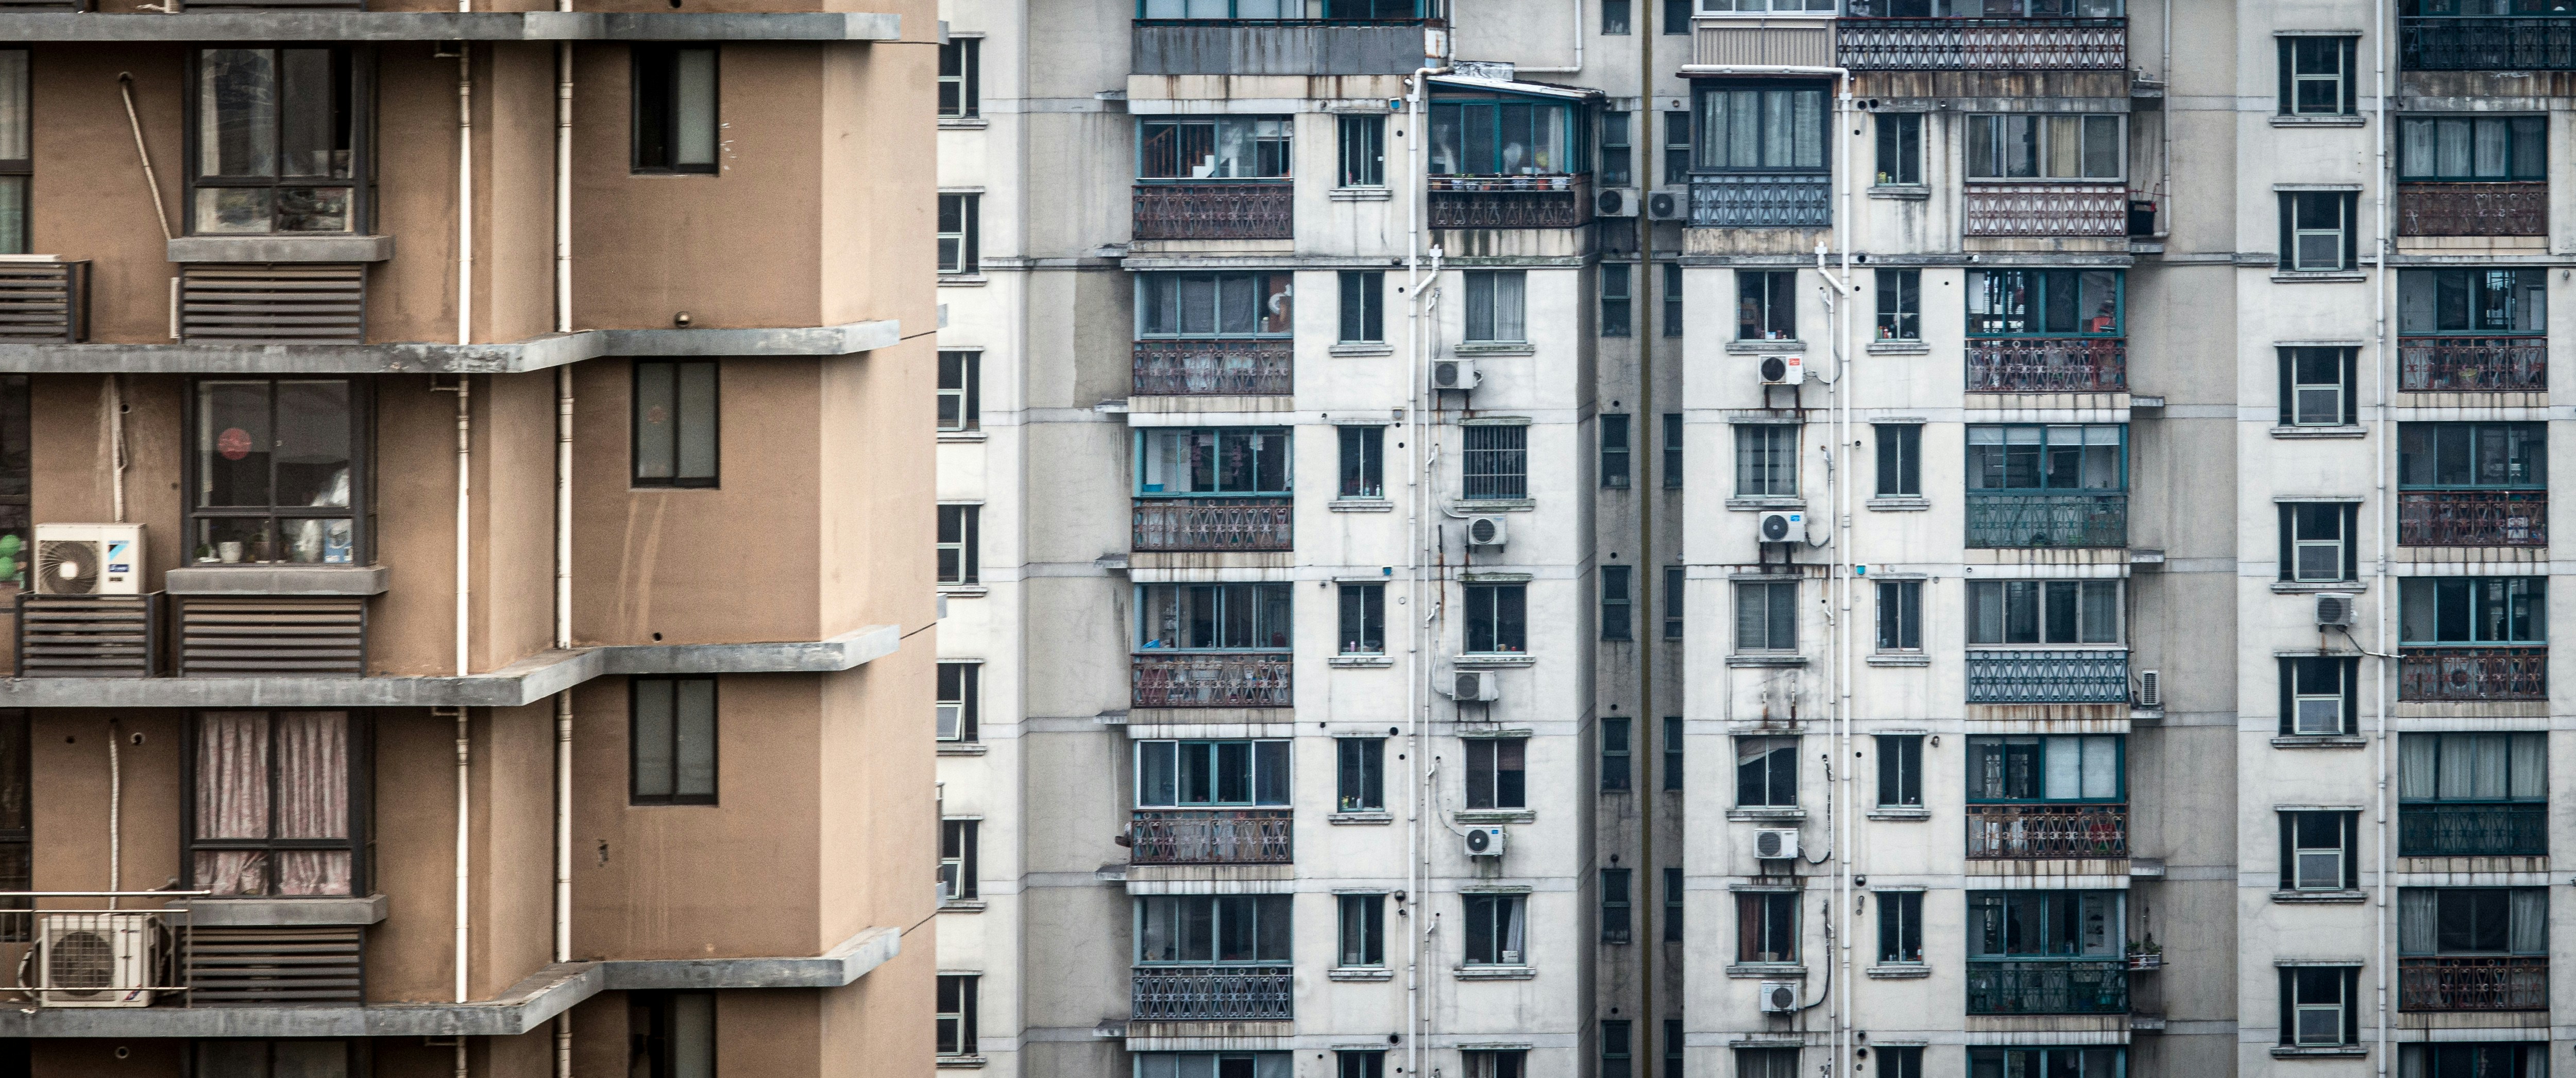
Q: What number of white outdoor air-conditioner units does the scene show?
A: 14